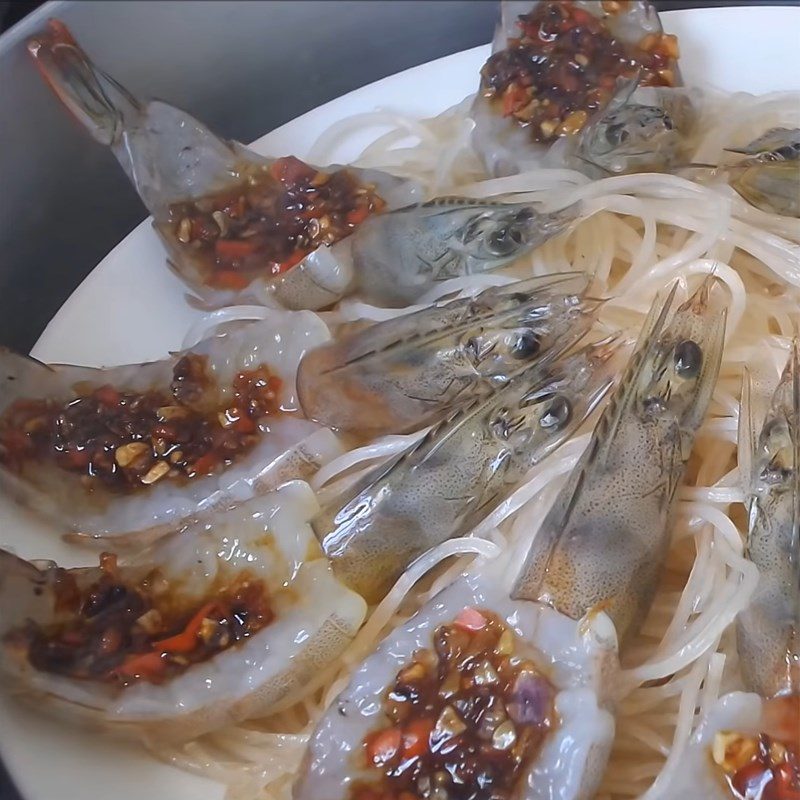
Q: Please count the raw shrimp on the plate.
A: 7